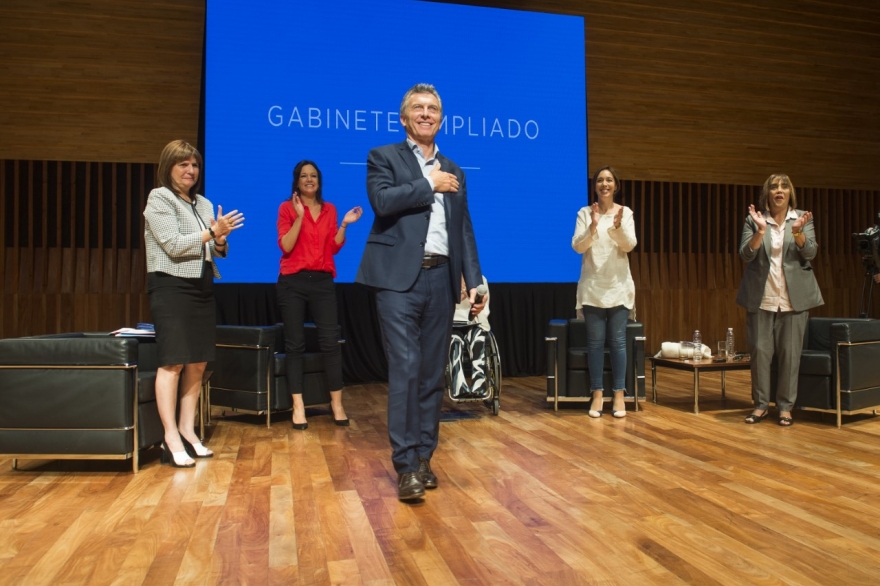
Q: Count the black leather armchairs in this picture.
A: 4